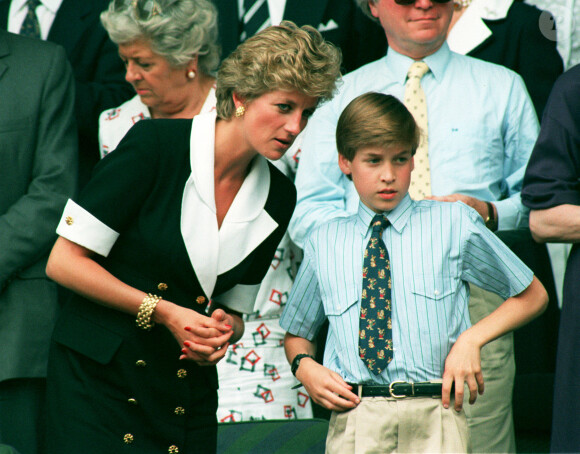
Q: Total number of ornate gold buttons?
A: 9